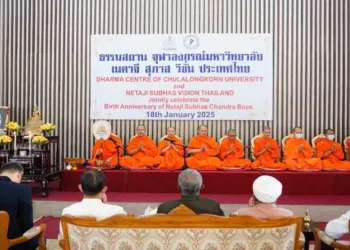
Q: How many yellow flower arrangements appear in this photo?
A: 4